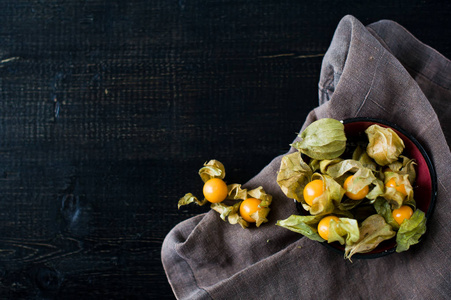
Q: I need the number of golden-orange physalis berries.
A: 7